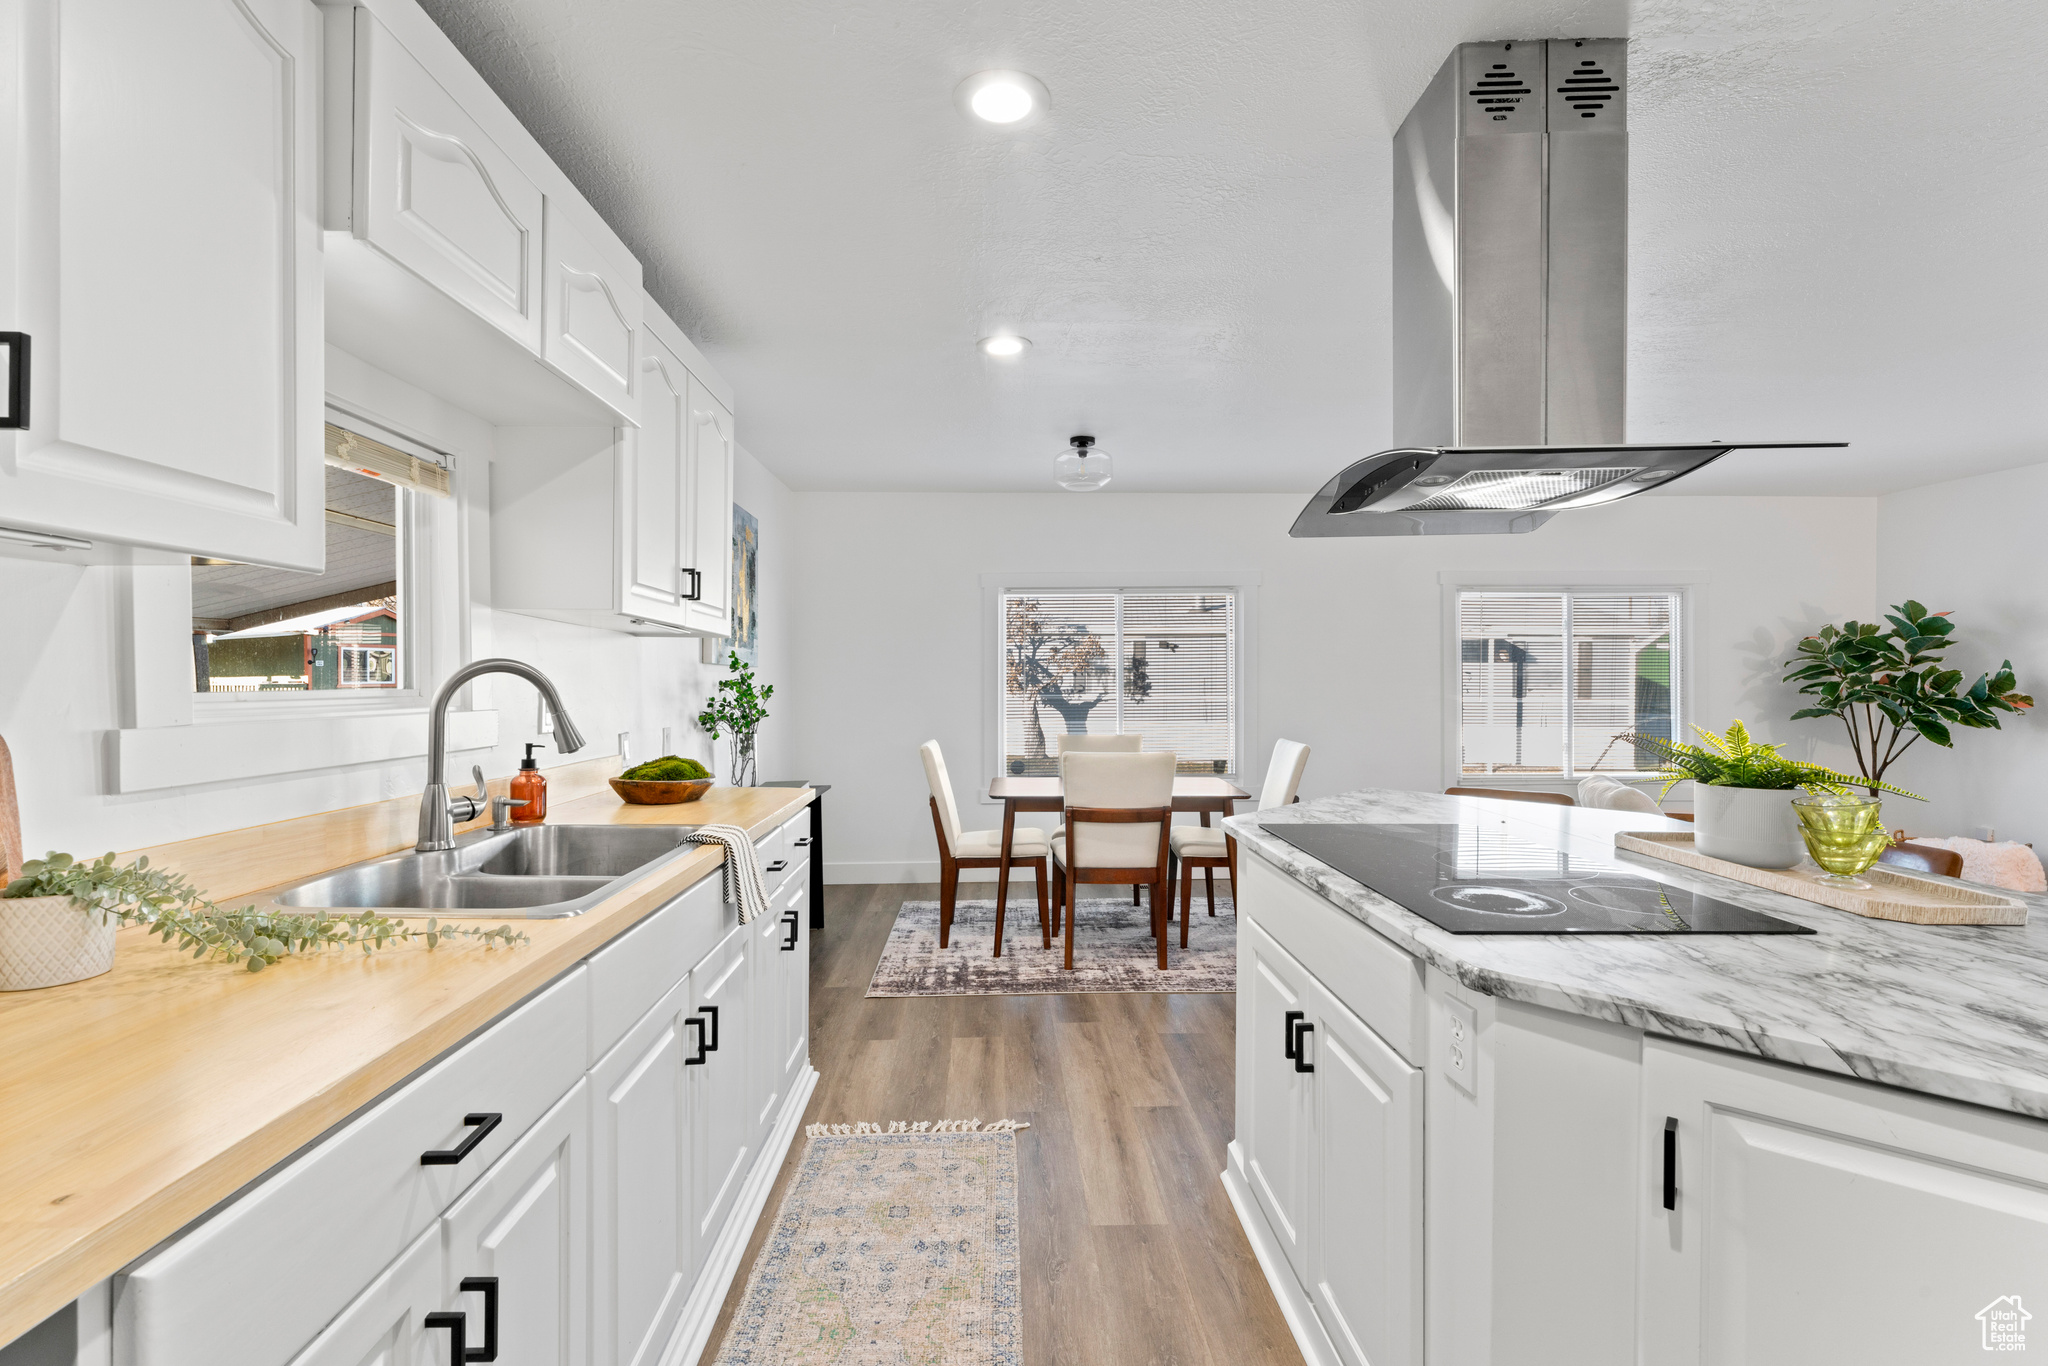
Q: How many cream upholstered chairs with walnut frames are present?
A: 4